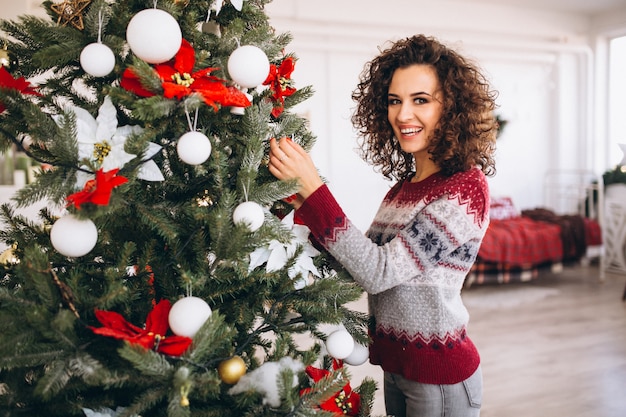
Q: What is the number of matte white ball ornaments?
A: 9